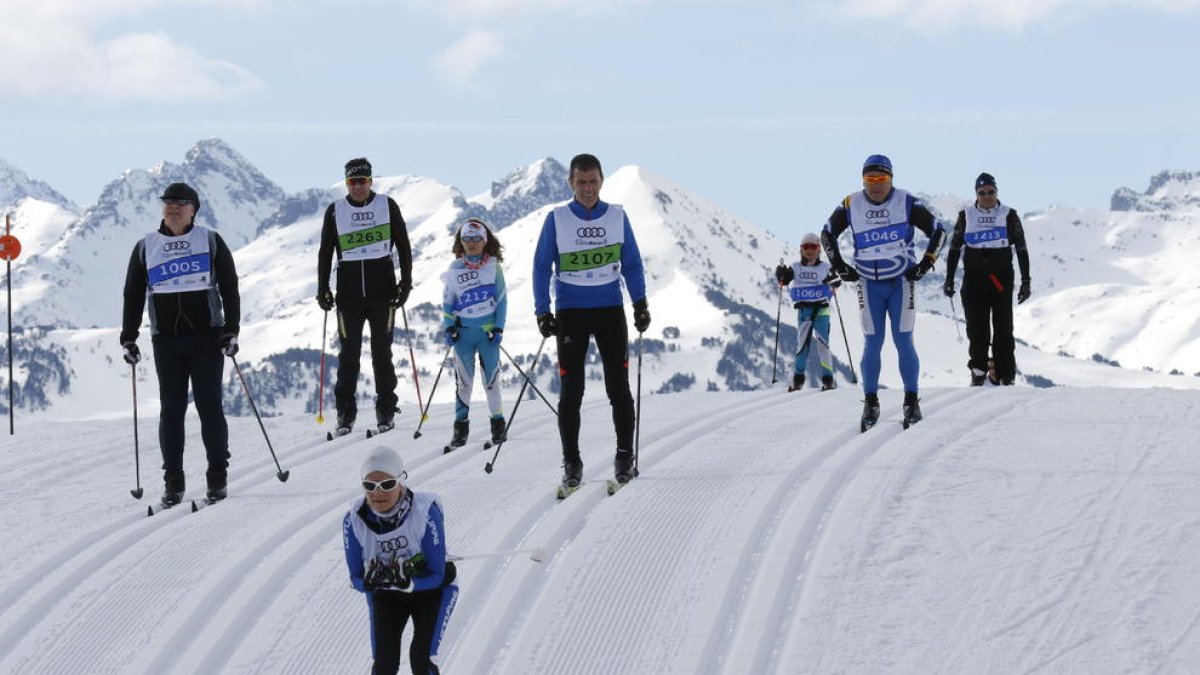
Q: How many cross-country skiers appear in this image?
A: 8